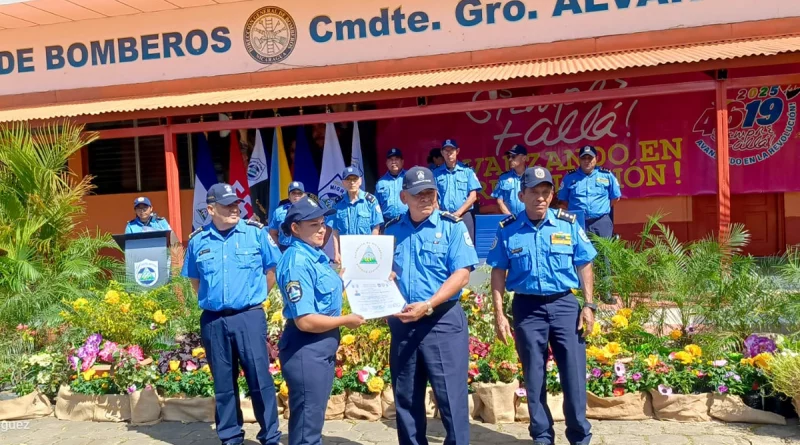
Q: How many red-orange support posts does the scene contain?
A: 2